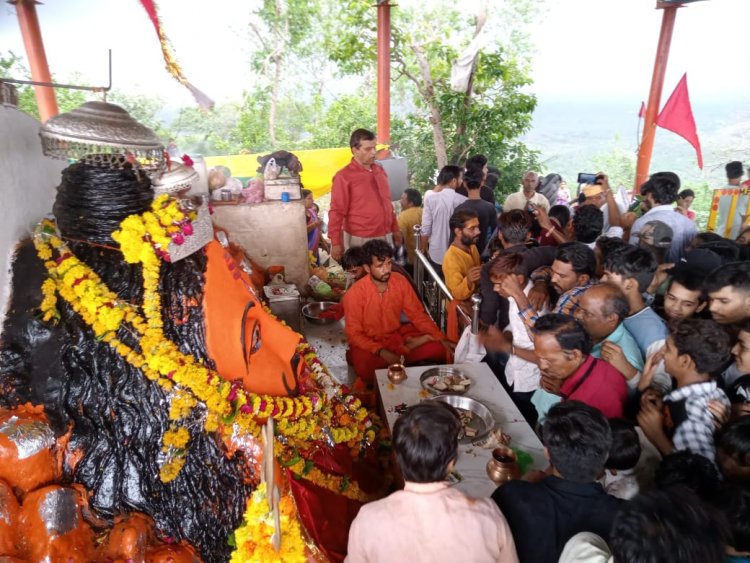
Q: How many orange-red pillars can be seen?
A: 3